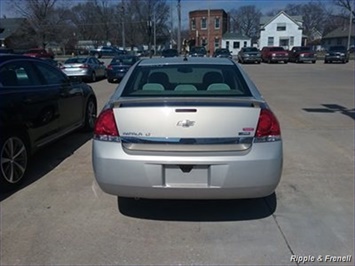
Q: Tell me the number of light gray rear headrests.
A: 3